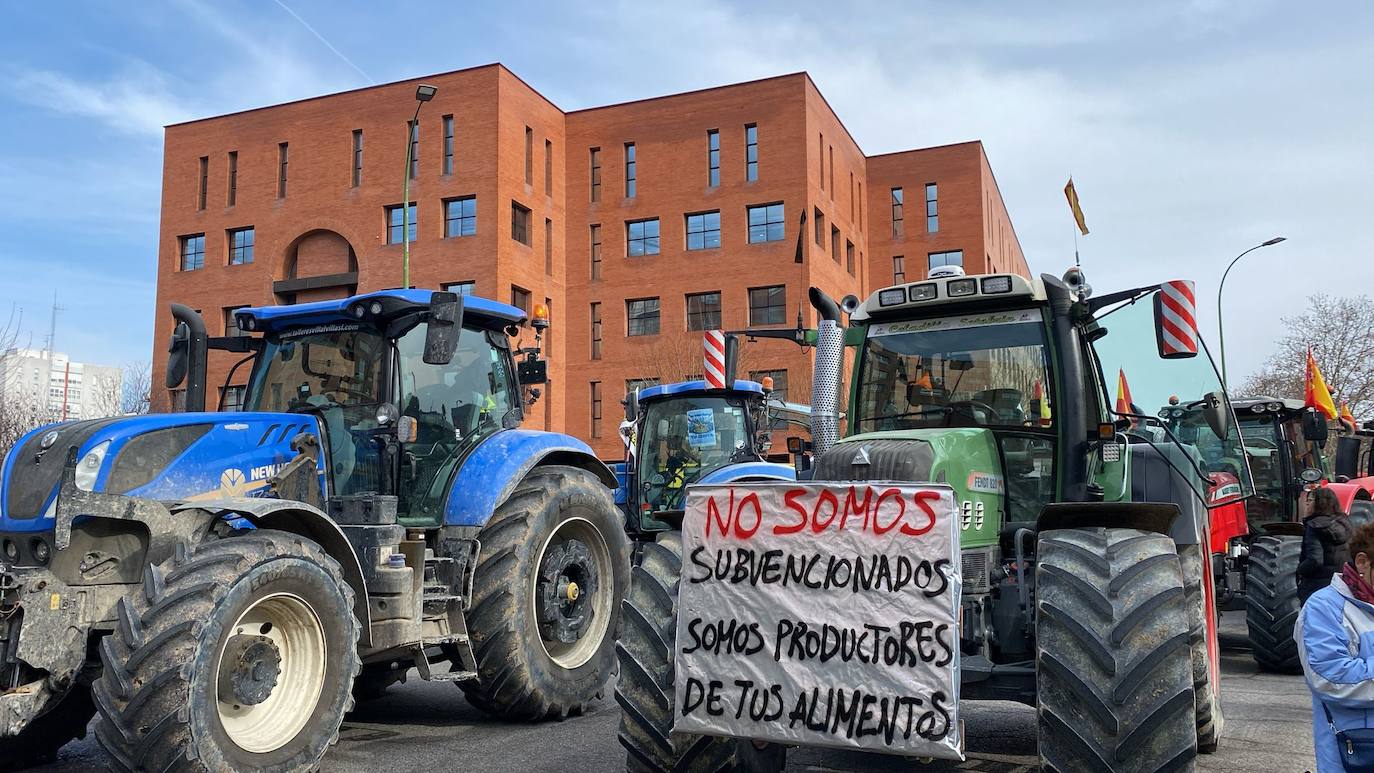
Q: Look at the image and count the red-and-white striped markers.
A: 2